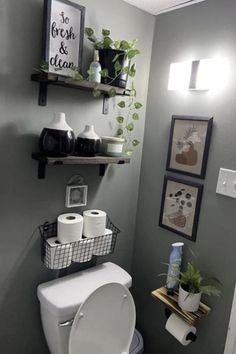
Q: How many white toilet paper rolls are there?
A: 6